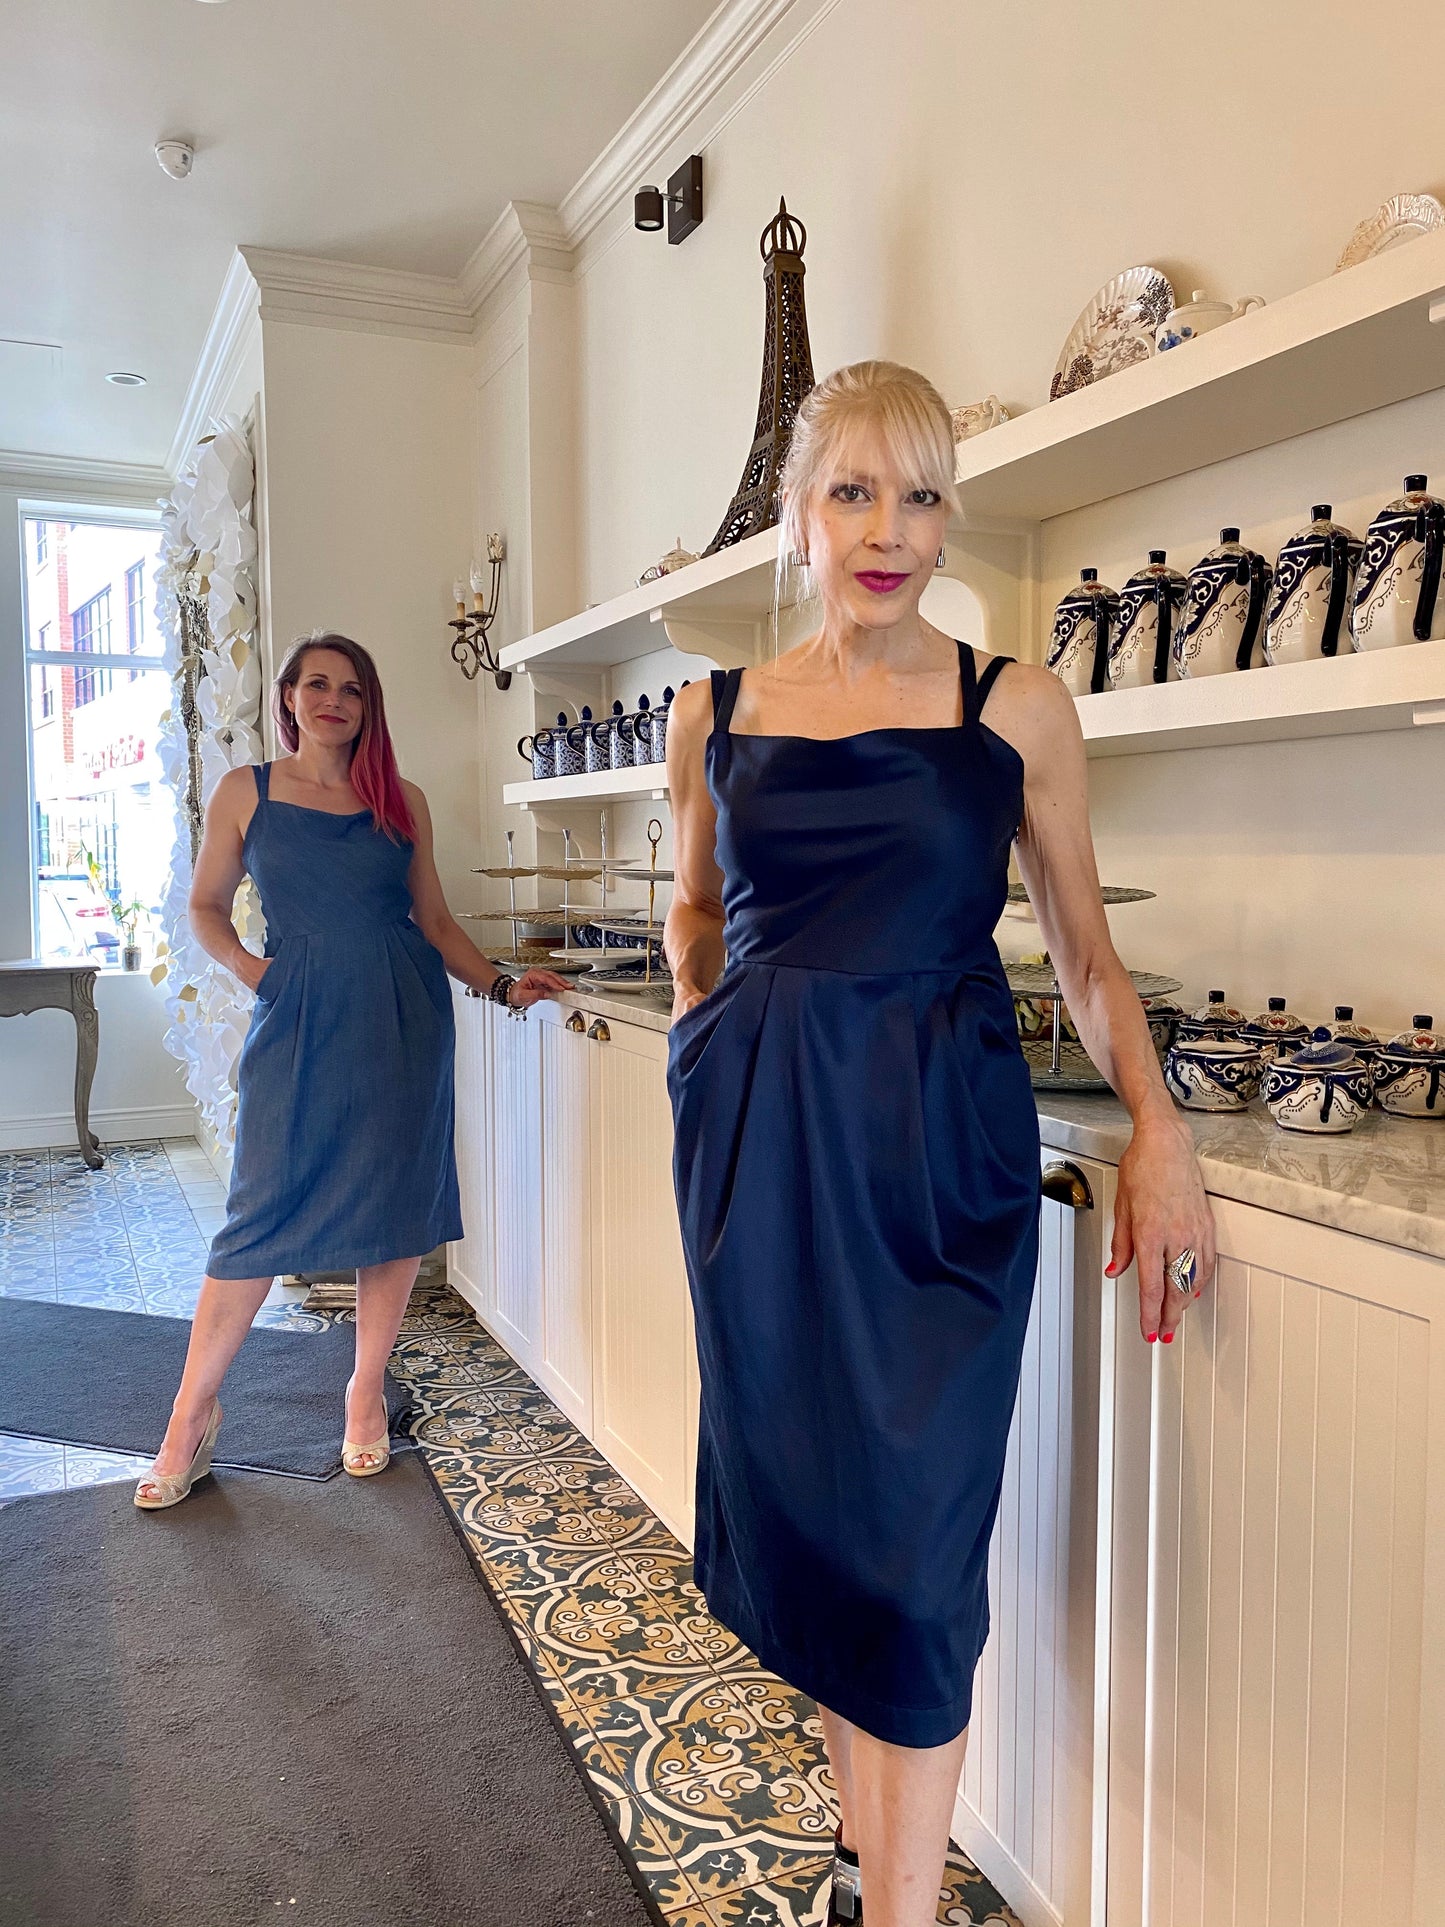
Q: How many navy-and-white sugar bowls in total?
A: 7